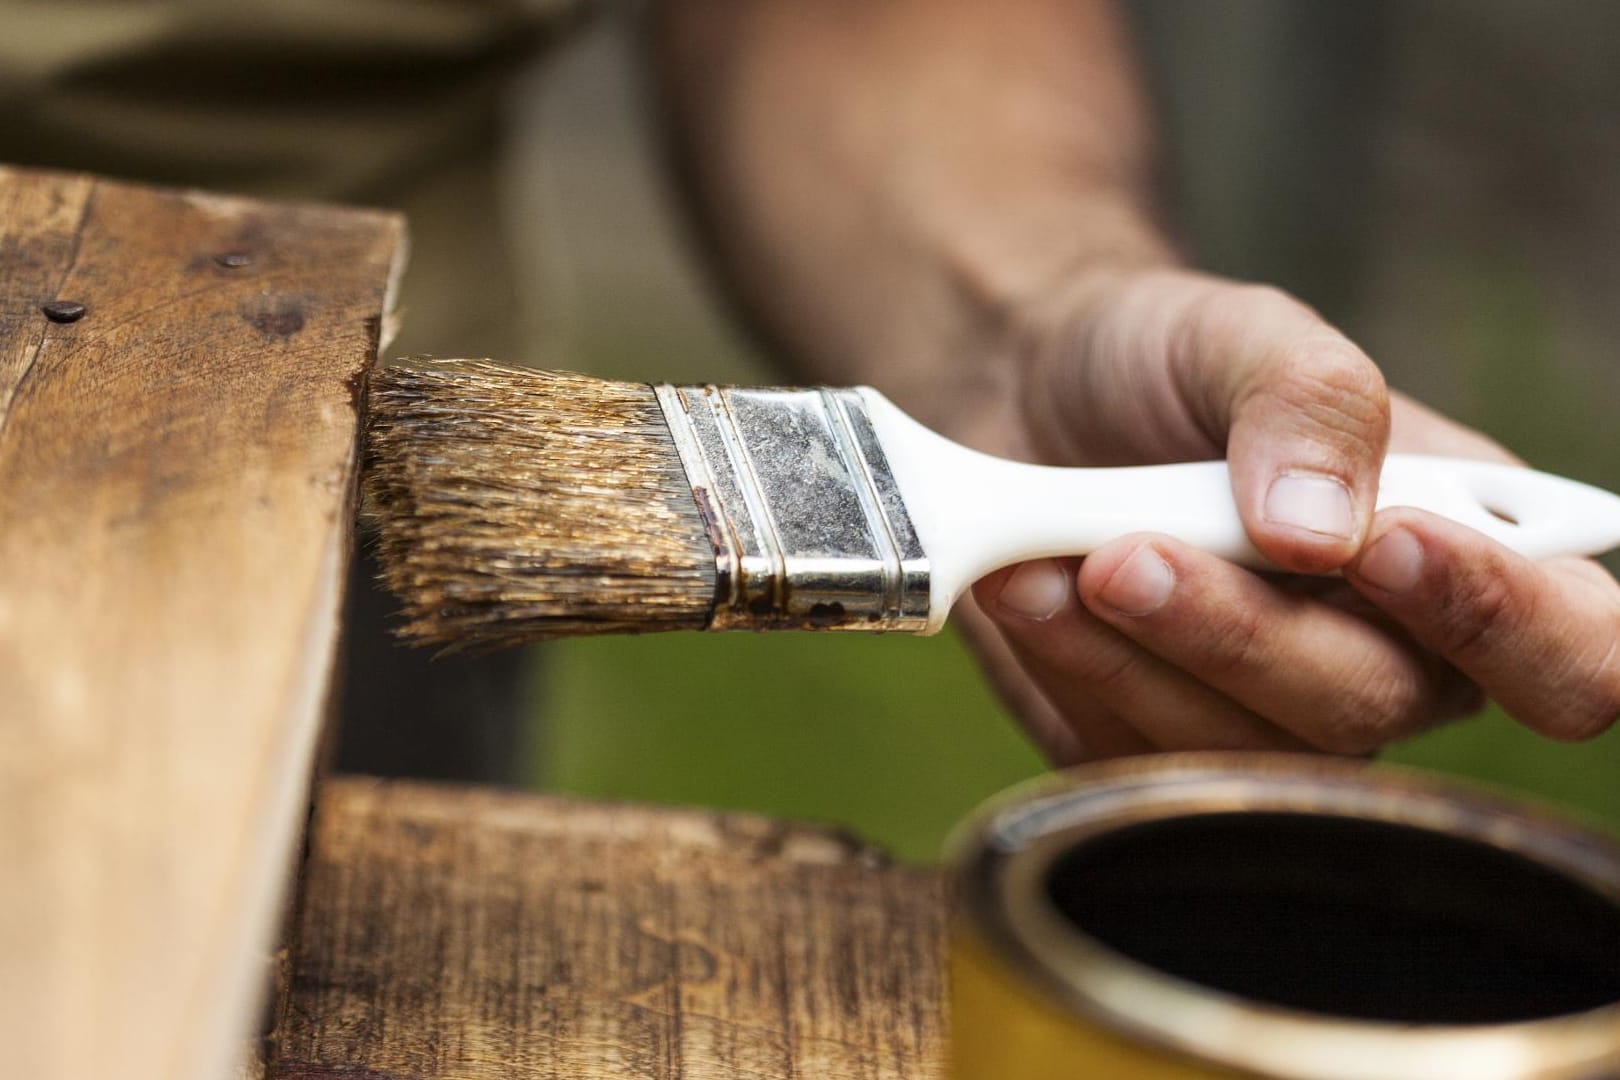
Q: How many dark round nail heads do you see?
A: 2